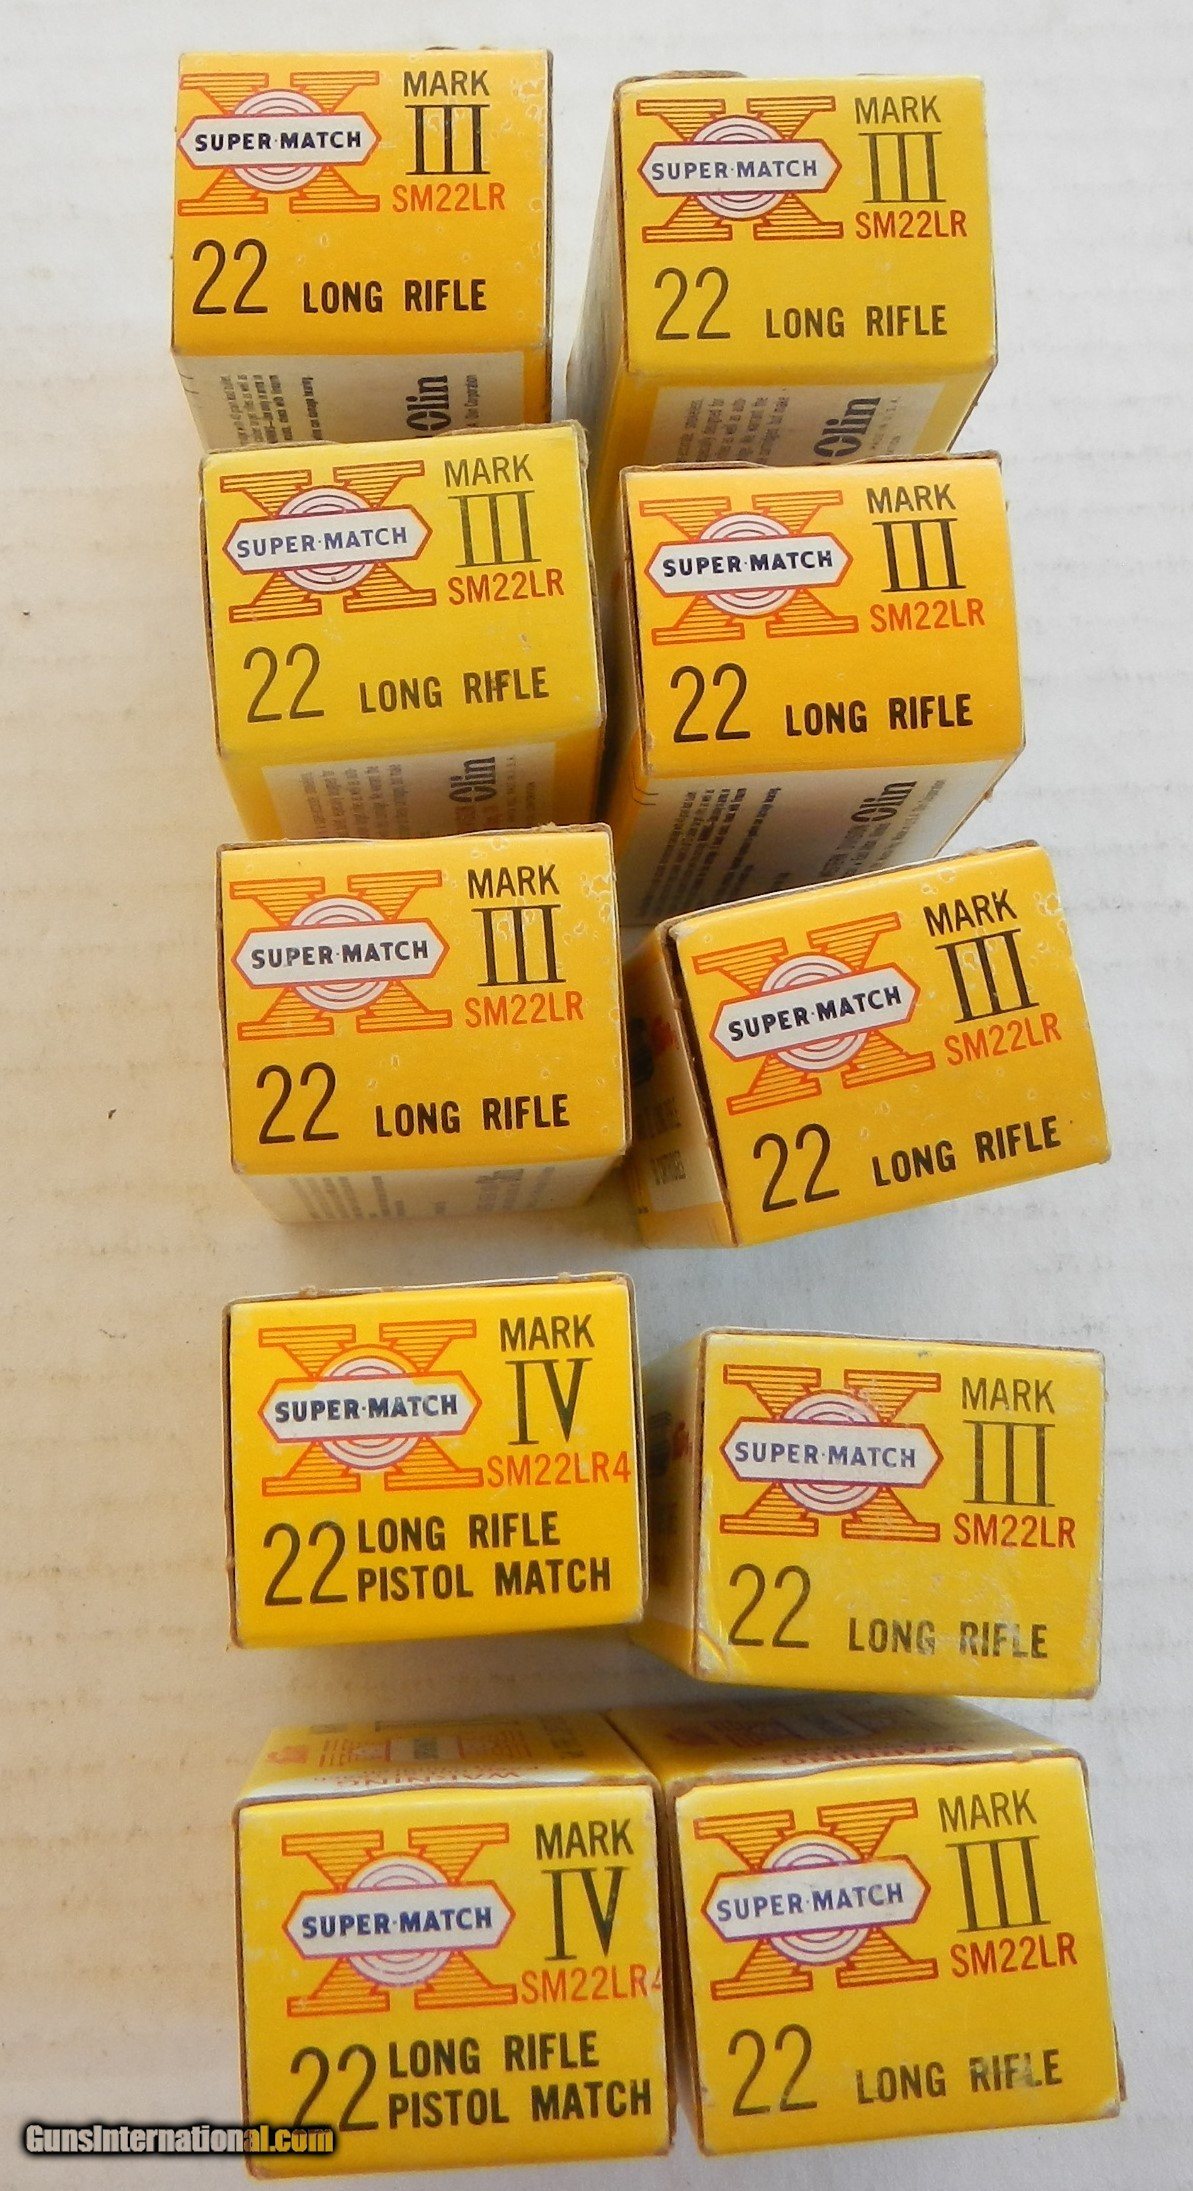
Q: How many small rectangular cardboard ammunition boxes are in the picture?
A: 10